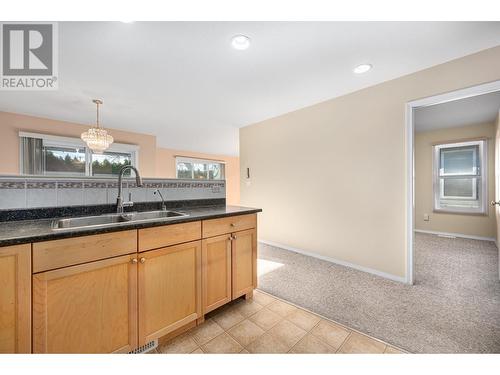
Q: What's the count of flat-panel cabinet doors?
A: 5